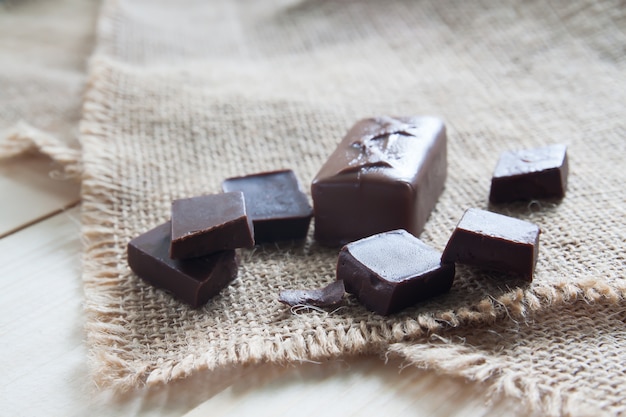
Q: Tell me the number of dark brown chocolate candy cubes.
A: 6